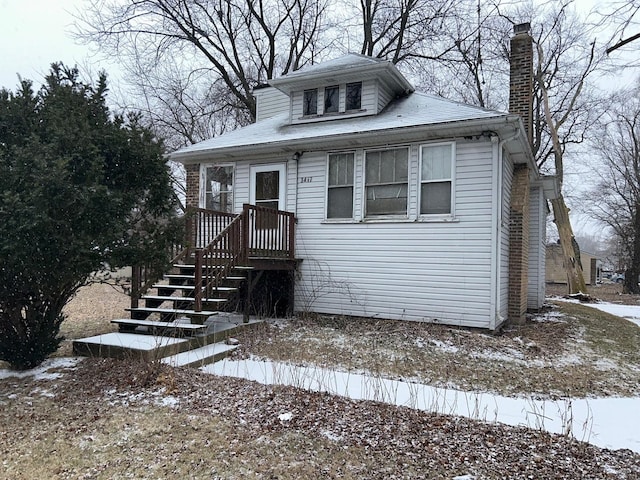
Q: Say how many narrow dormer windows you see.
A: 3